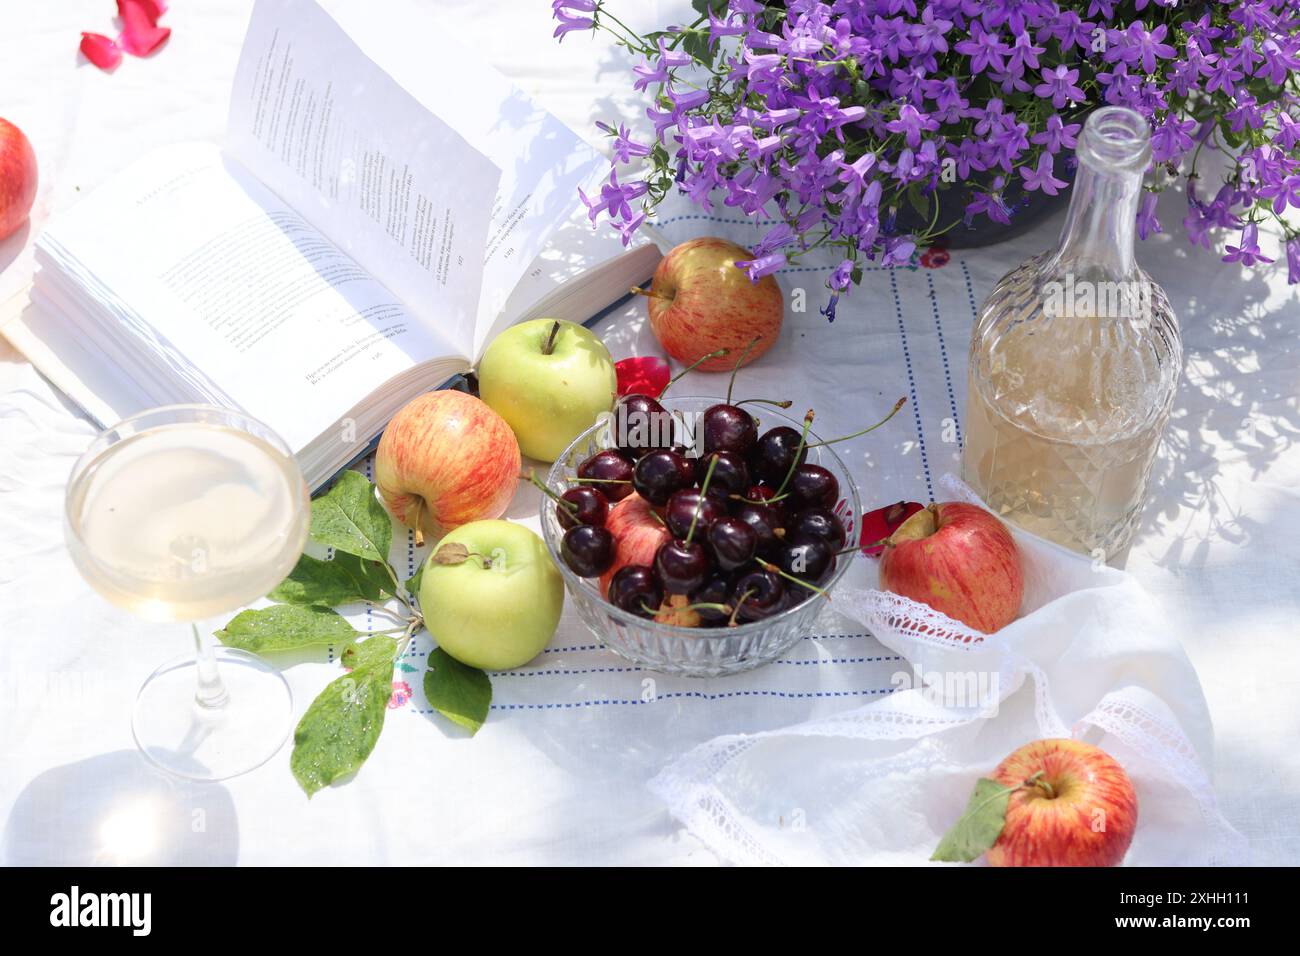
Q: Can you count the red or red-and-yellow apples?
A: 6